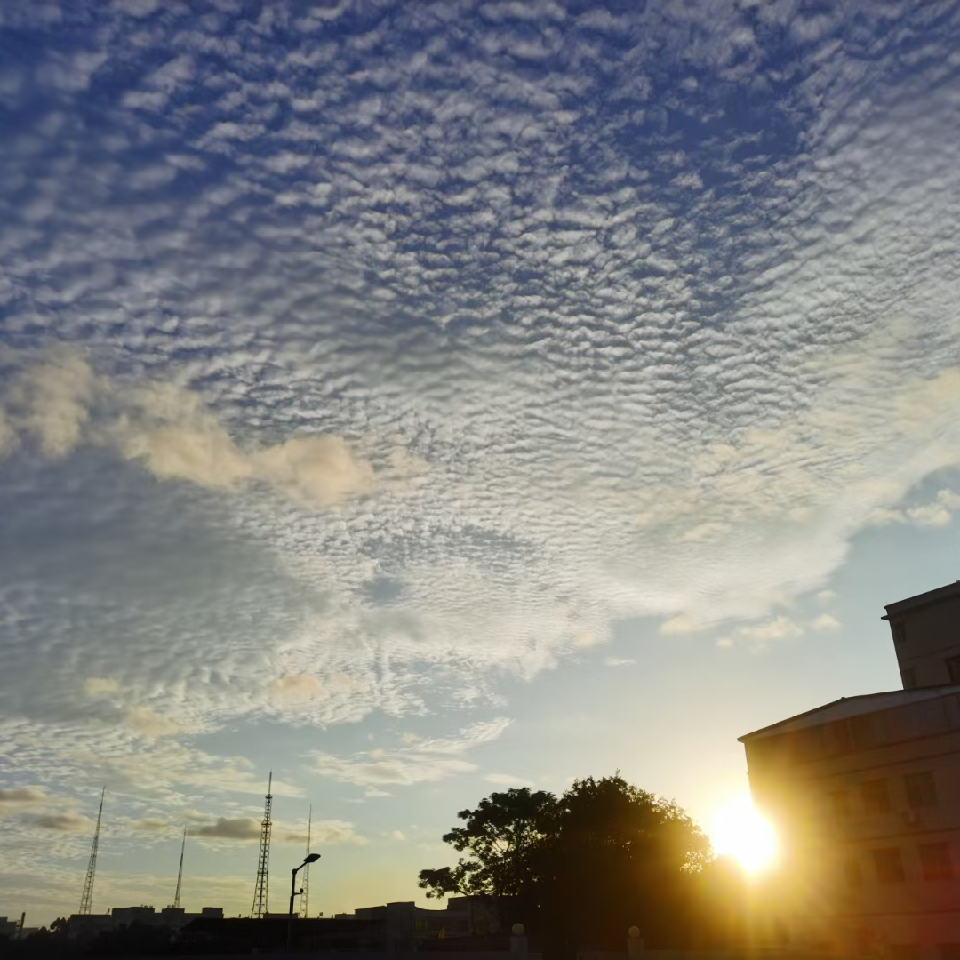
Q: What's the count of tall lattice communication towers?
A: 4